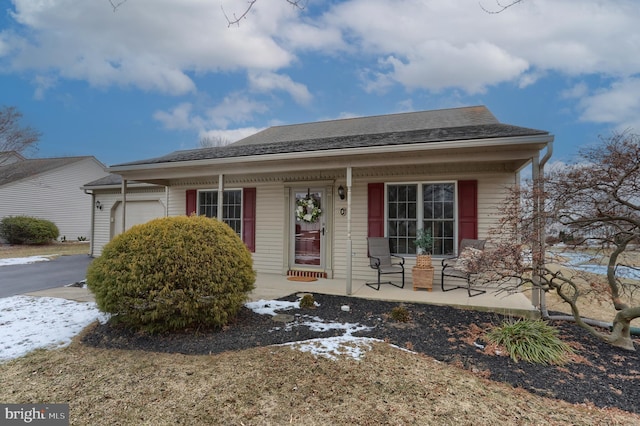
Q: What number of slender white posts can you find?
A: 4